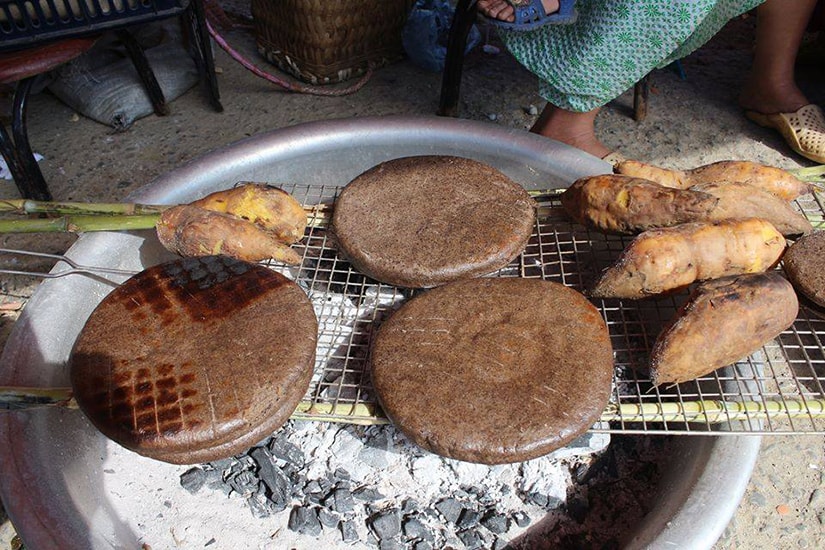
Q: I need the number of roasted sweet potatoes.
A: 7